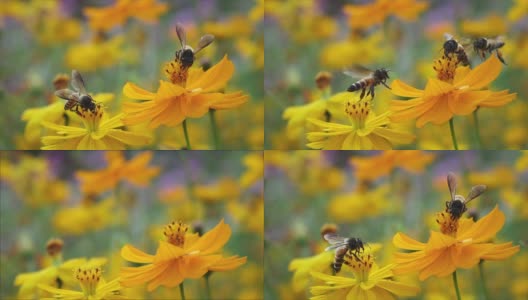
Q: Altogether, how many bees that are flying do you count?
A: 2